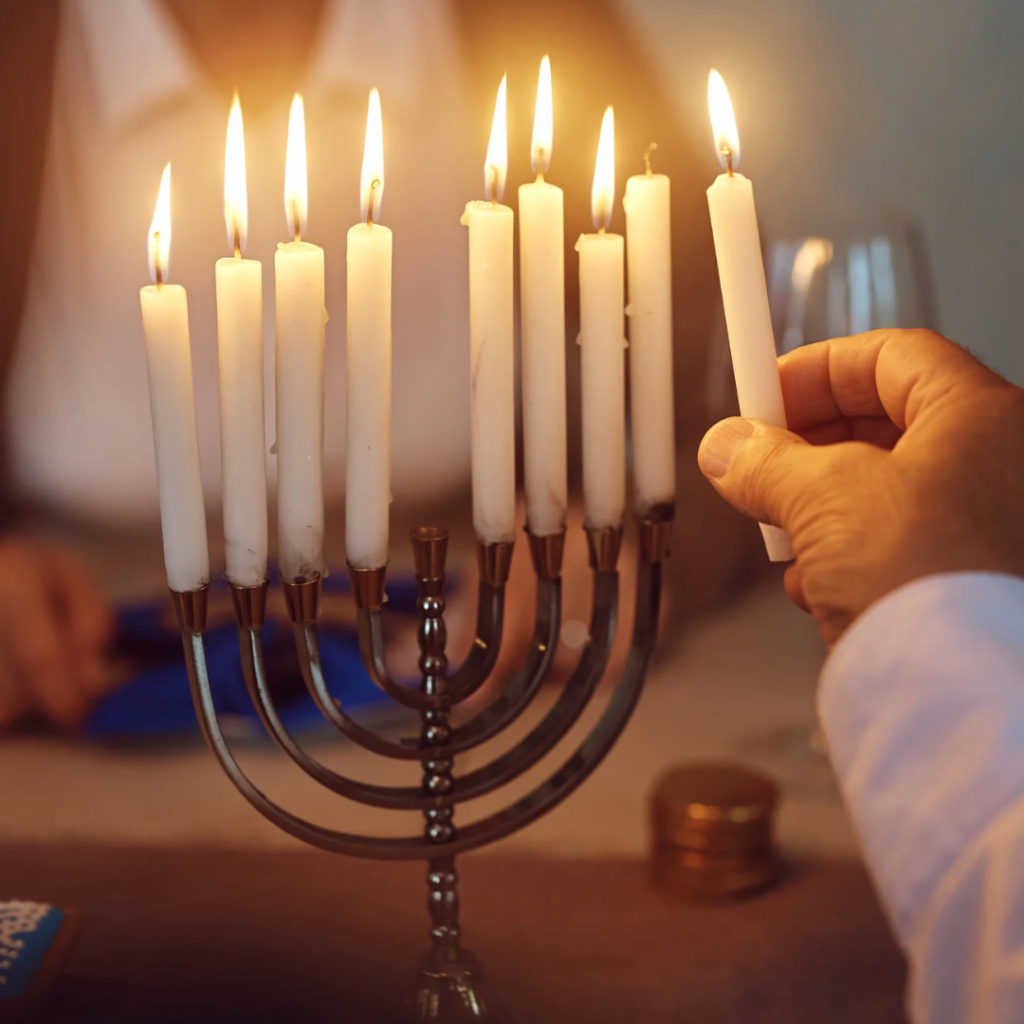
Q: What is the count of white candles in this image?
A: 9